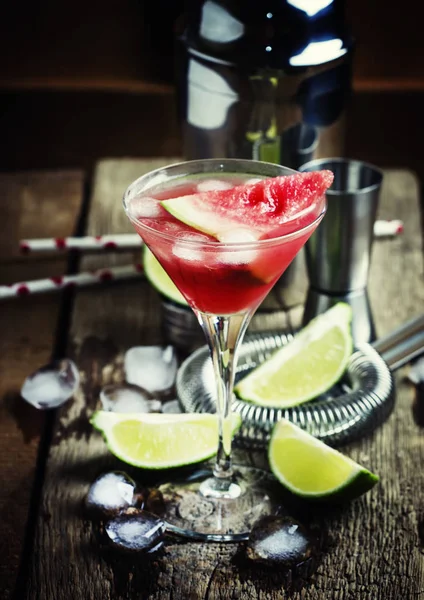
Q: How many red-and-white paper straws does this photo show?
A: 2